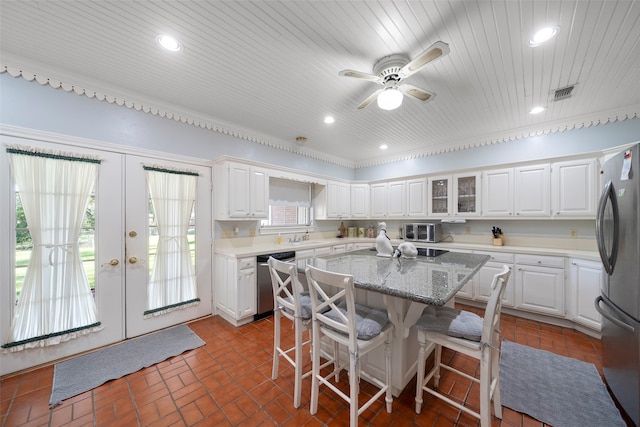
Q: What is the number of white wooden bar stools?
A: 3